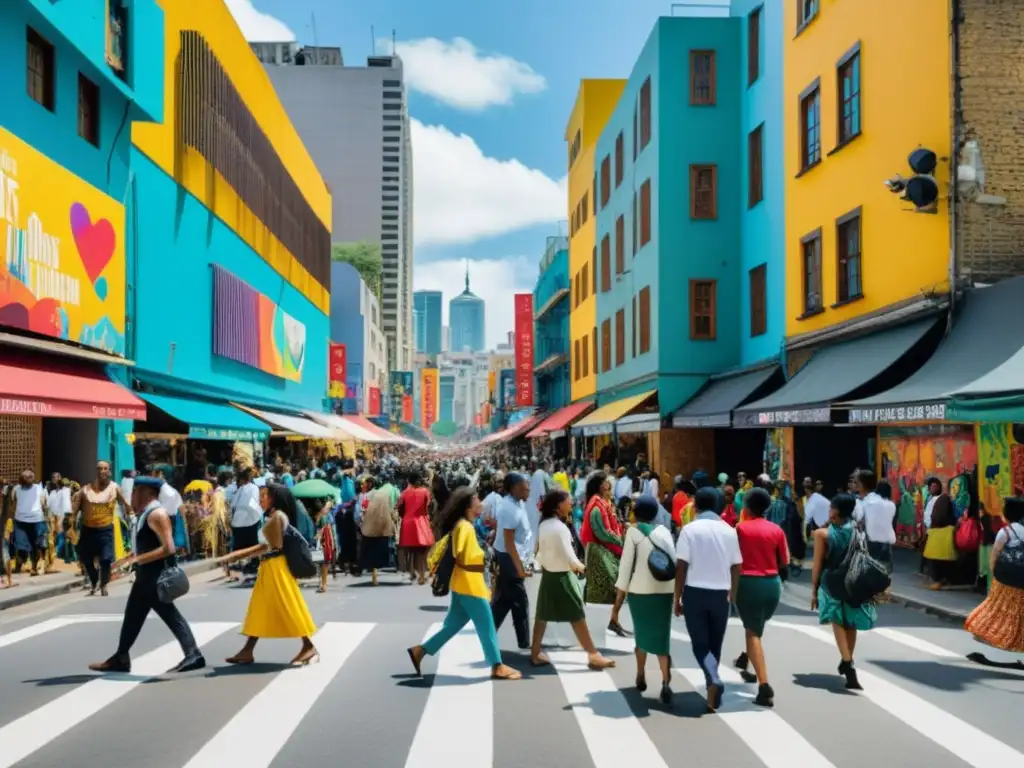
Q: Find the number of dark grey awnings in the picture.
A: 3